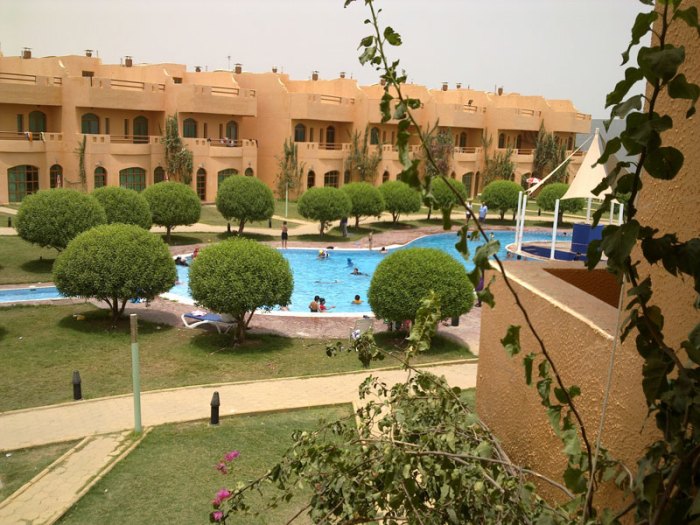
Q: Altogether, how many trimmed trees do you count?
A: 13